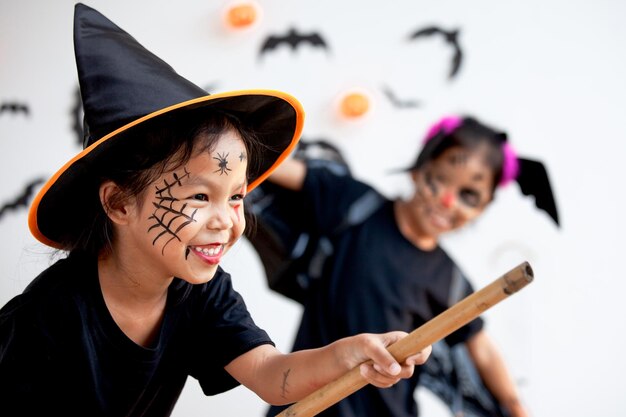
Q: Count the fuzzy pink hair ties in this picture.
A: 2